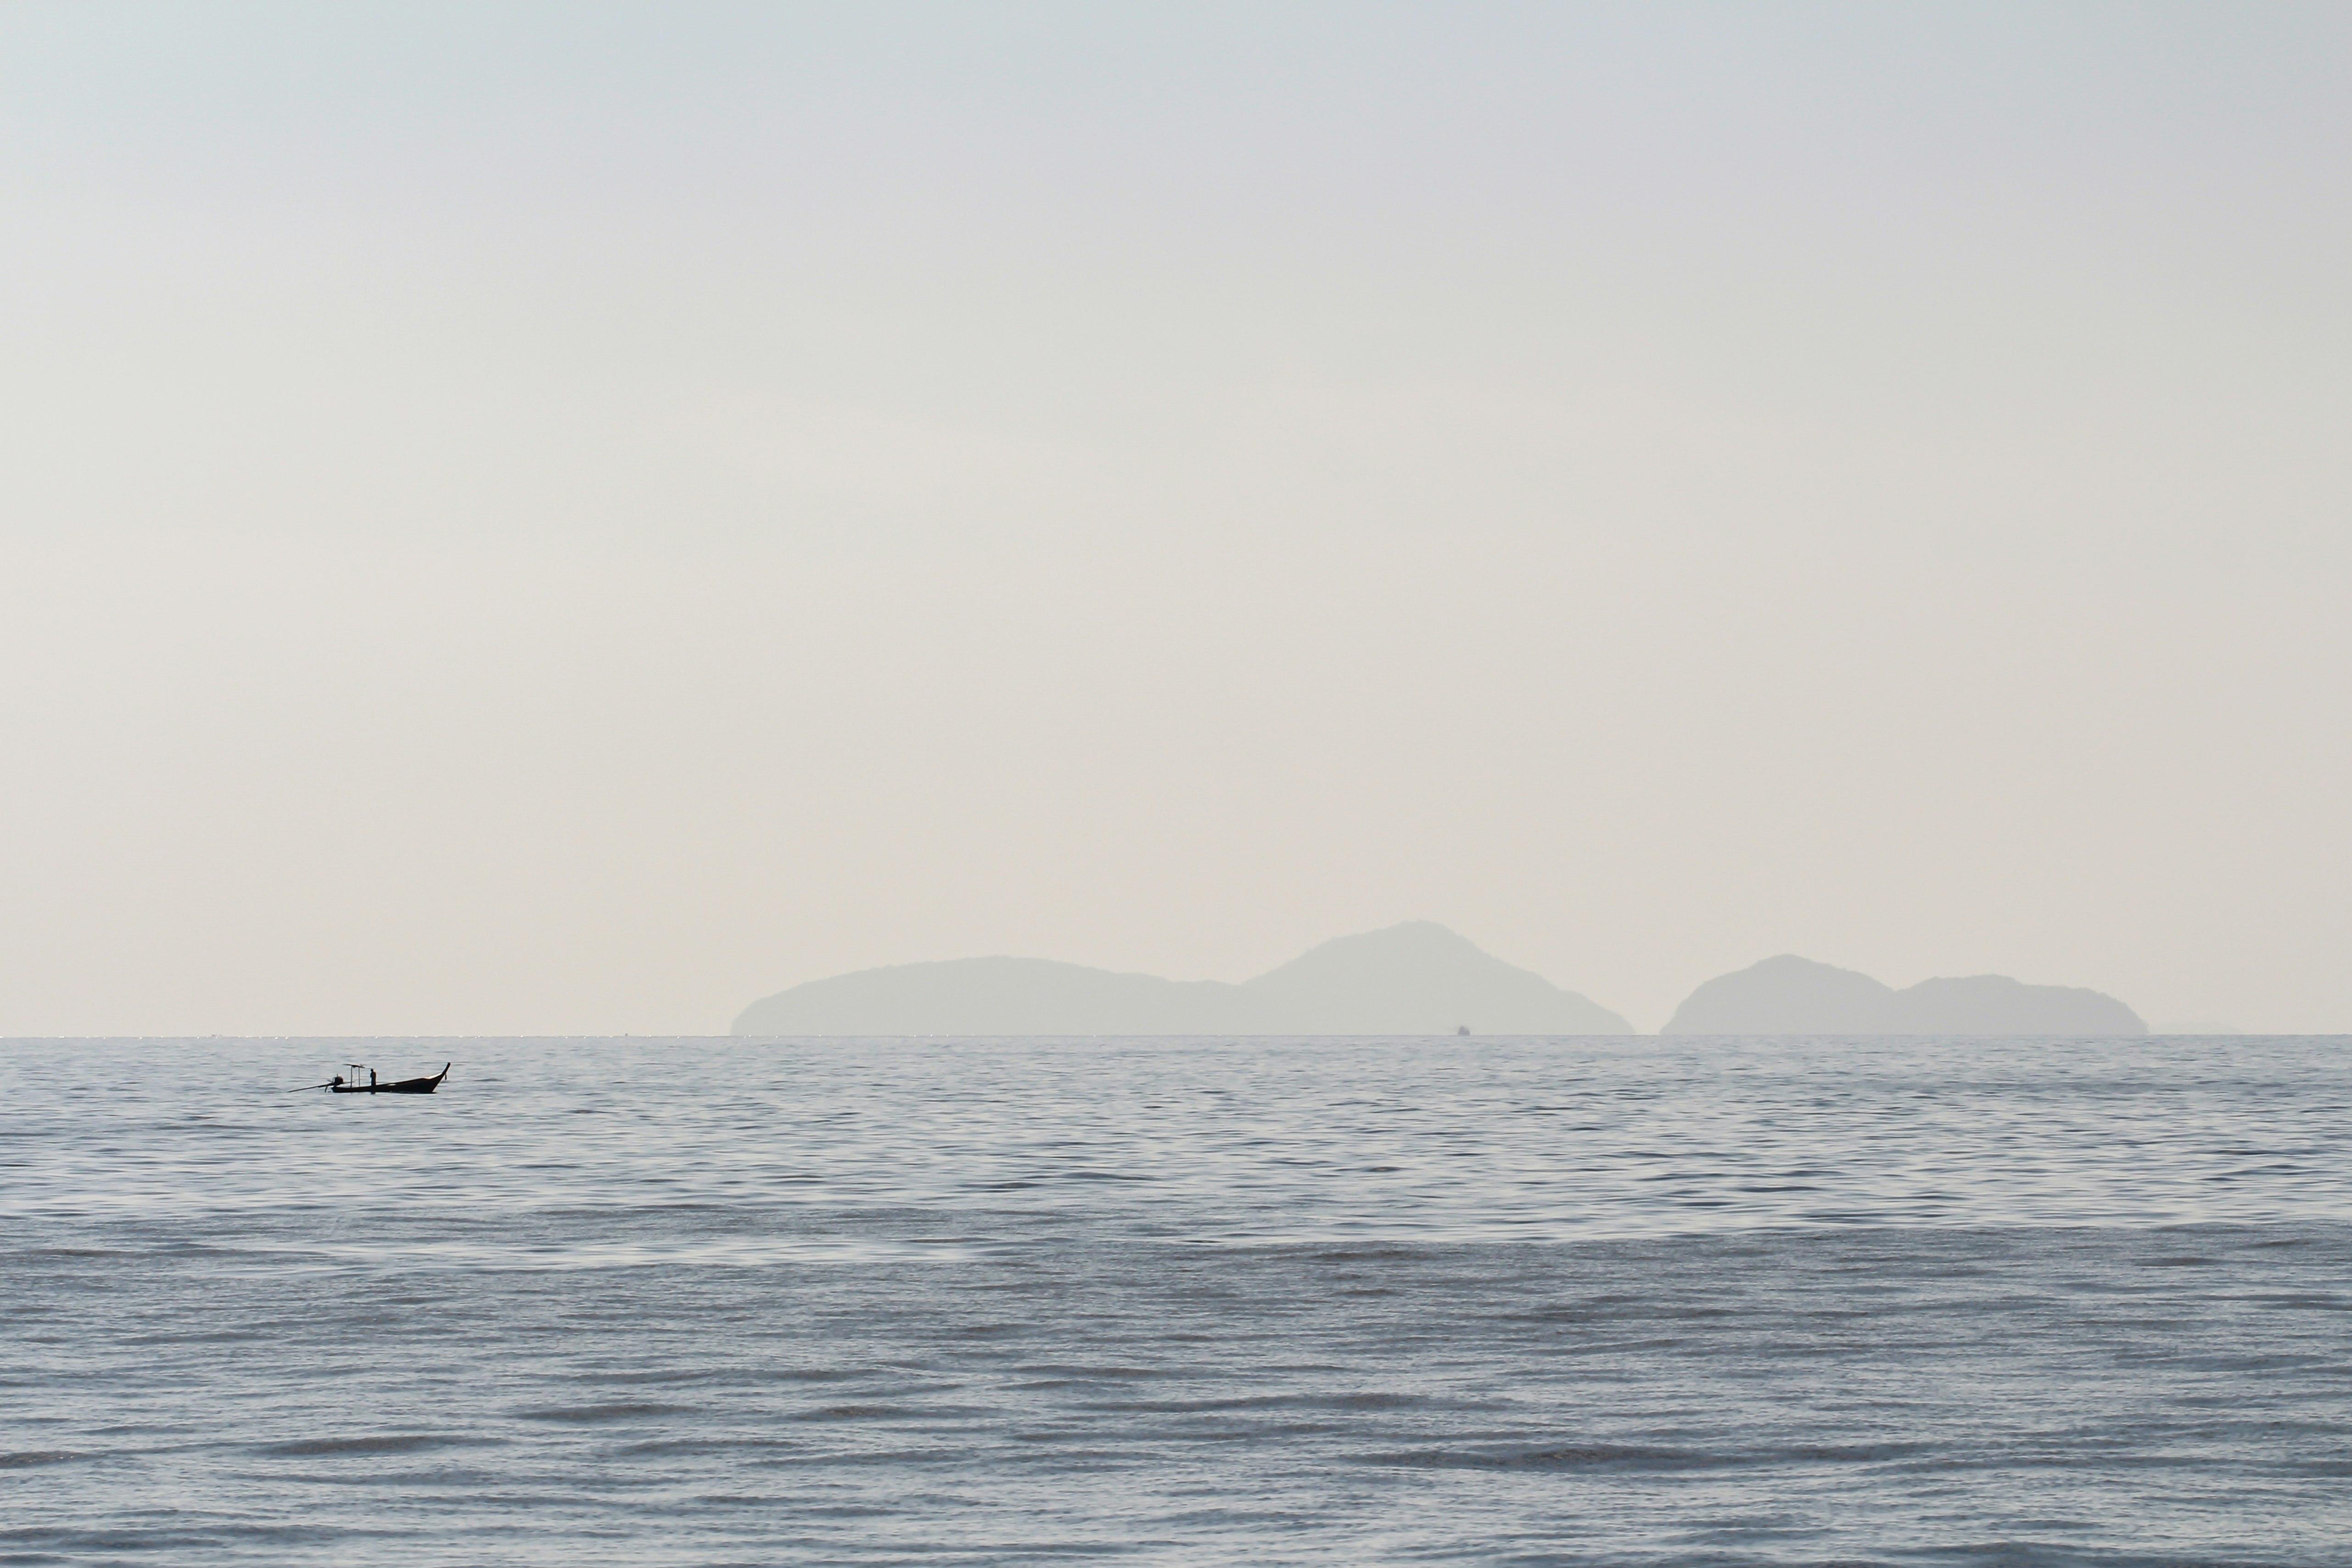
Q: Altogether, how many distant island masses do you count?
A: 2